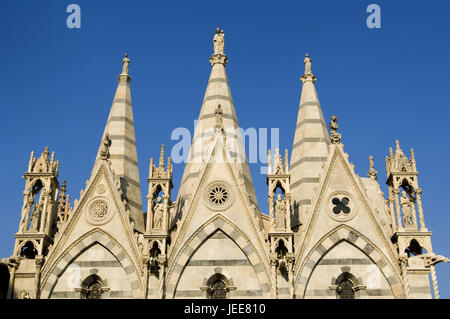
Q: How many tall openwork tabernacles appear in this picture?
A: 4